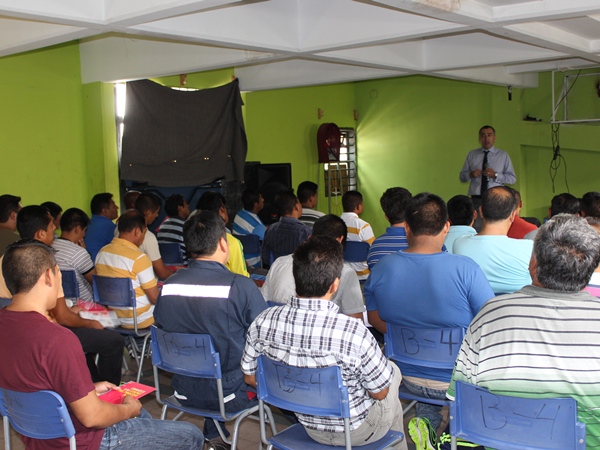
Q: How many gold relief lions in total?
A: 0